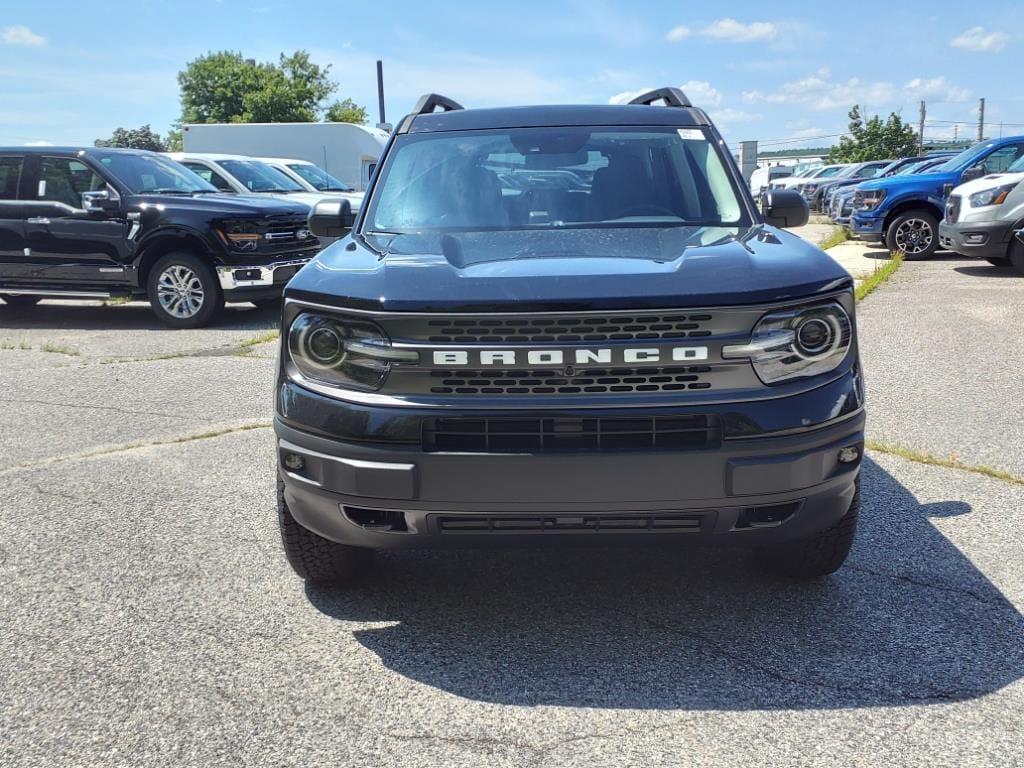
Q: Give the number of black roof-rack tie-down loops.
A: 2